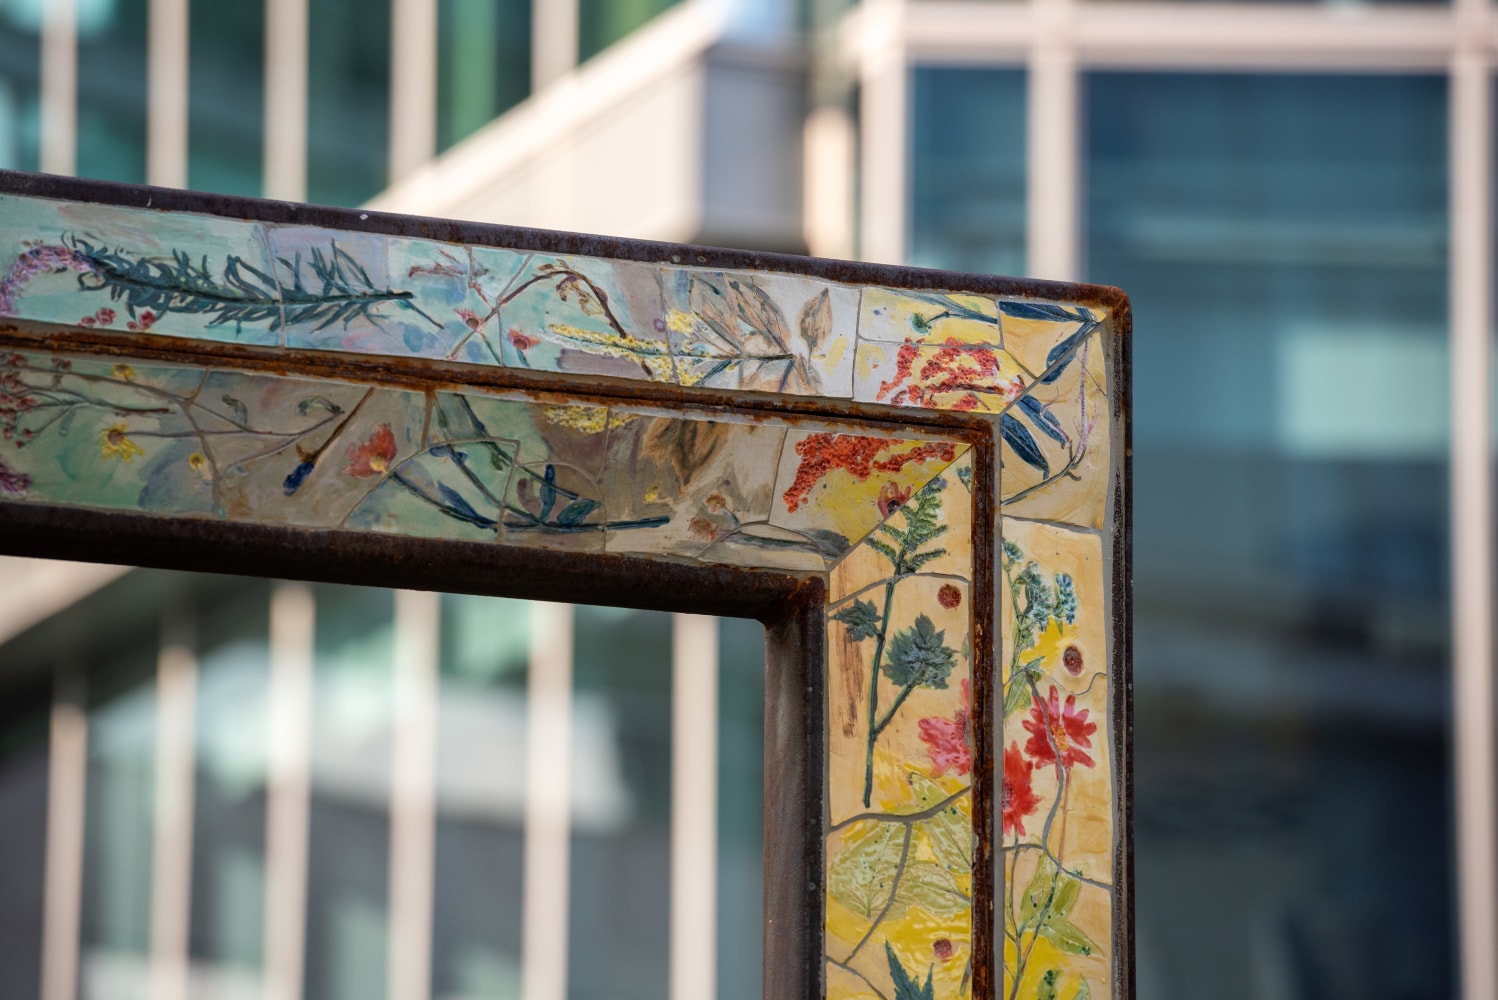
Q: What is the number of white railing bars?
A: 11